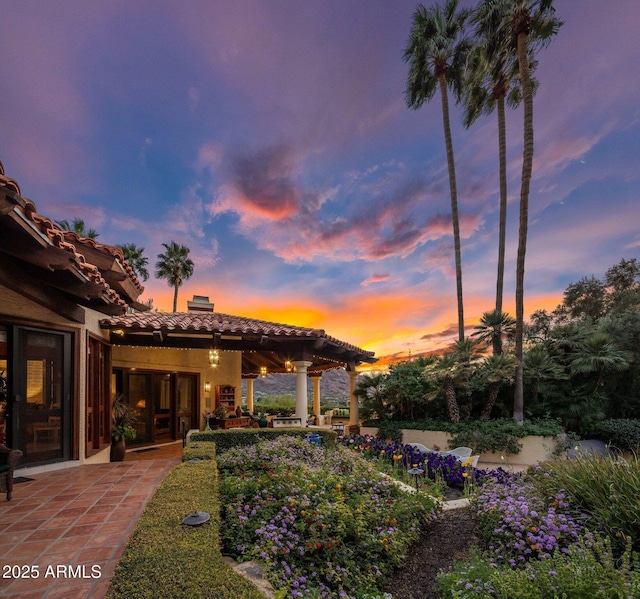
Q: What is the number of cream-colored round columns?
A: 4